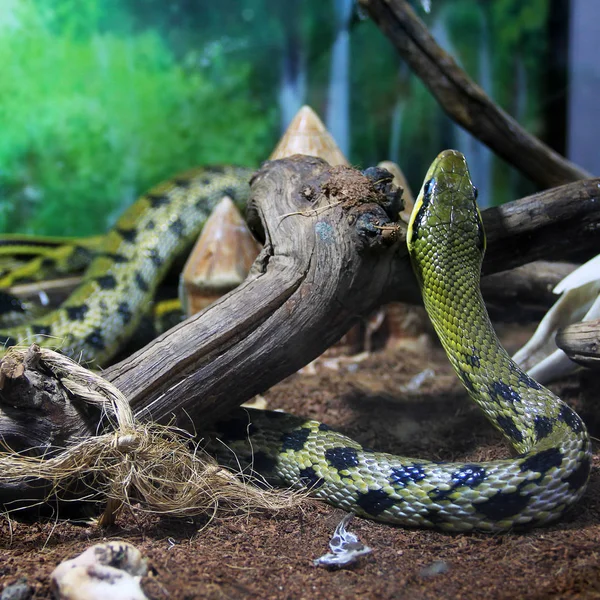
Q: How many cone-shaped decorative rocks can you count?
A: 3